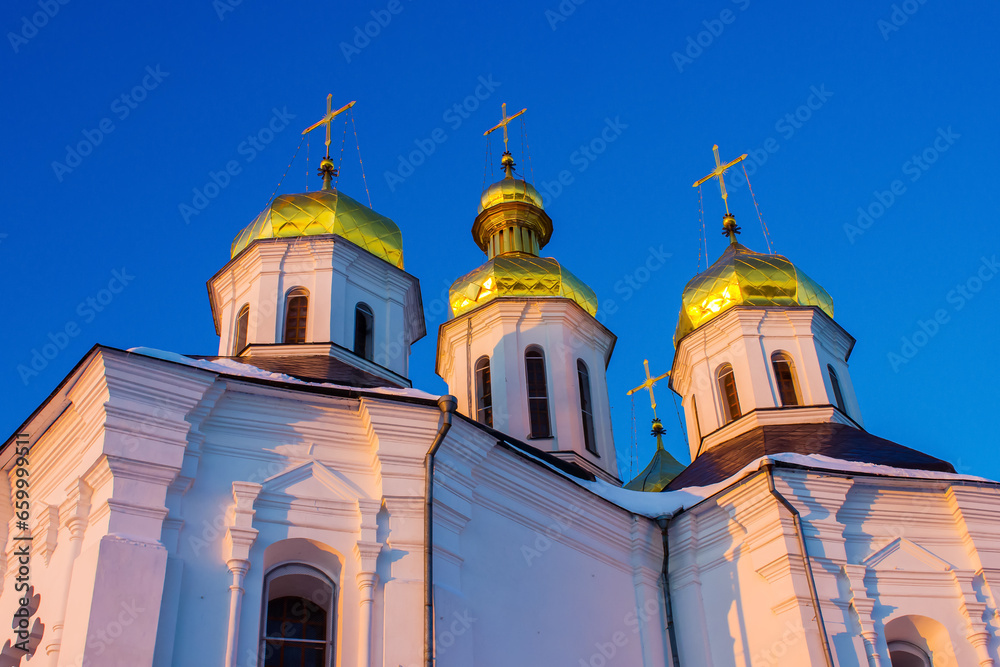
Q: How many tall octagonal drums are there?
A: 3